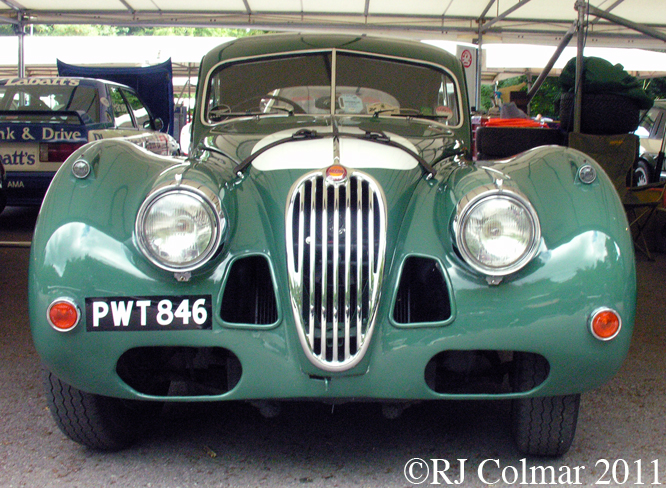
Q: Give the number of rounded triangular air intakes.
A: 2